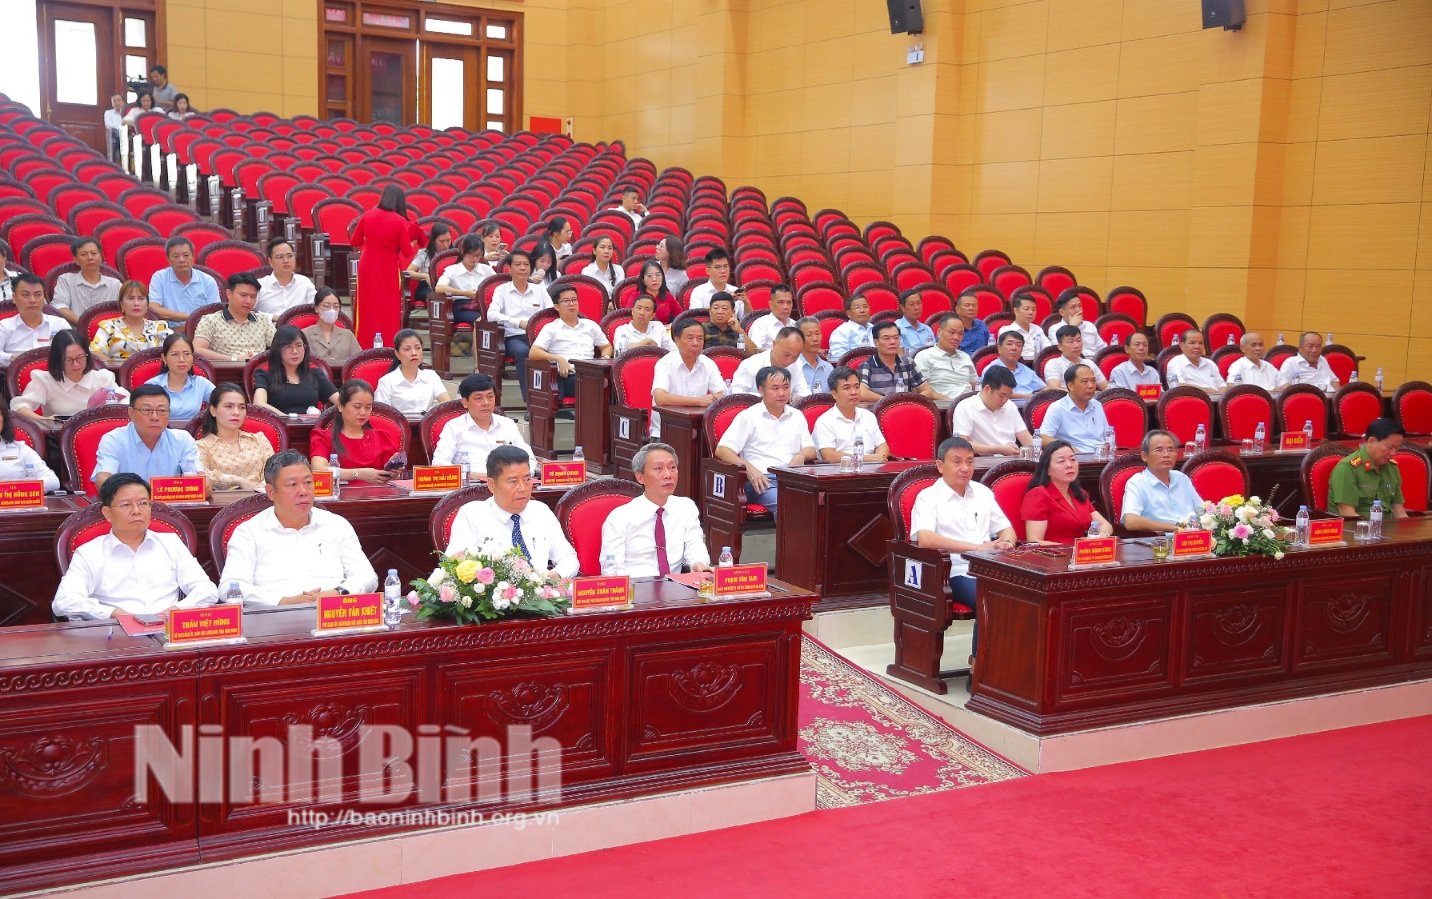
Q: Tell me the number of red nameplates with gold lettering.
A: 14